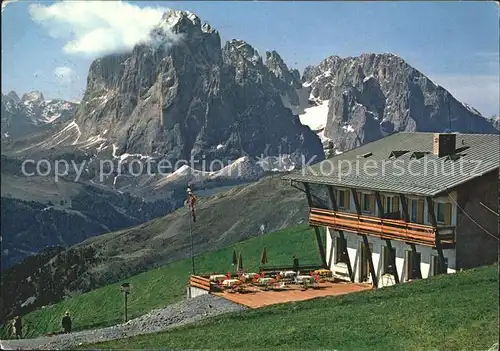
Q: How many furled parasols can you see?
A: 3